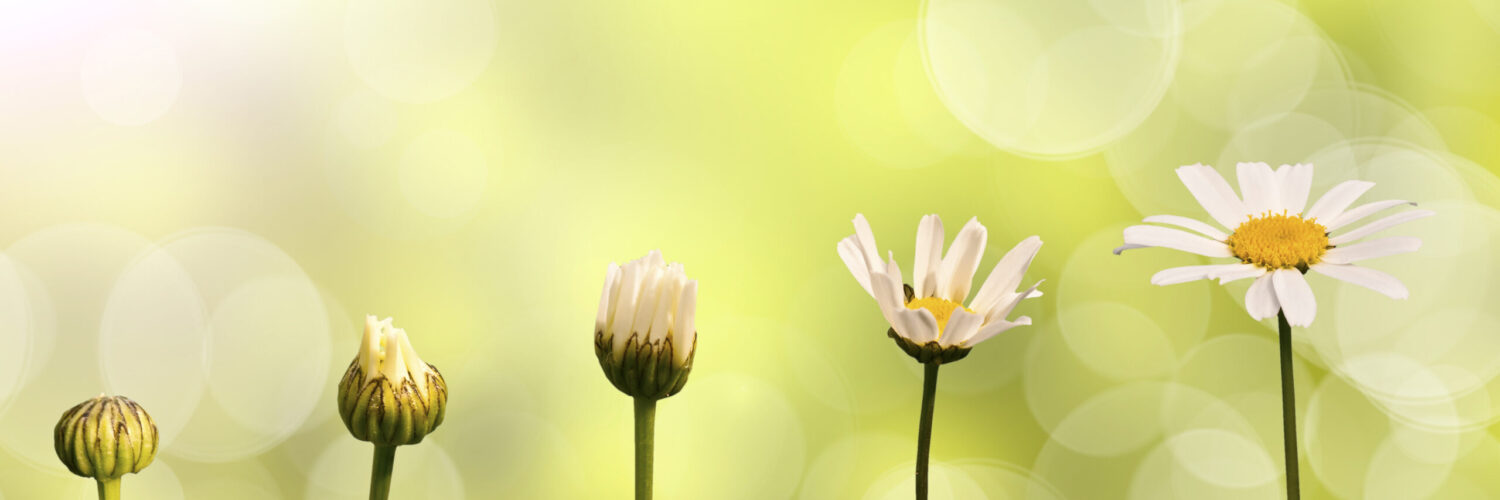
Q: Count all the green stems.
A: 5